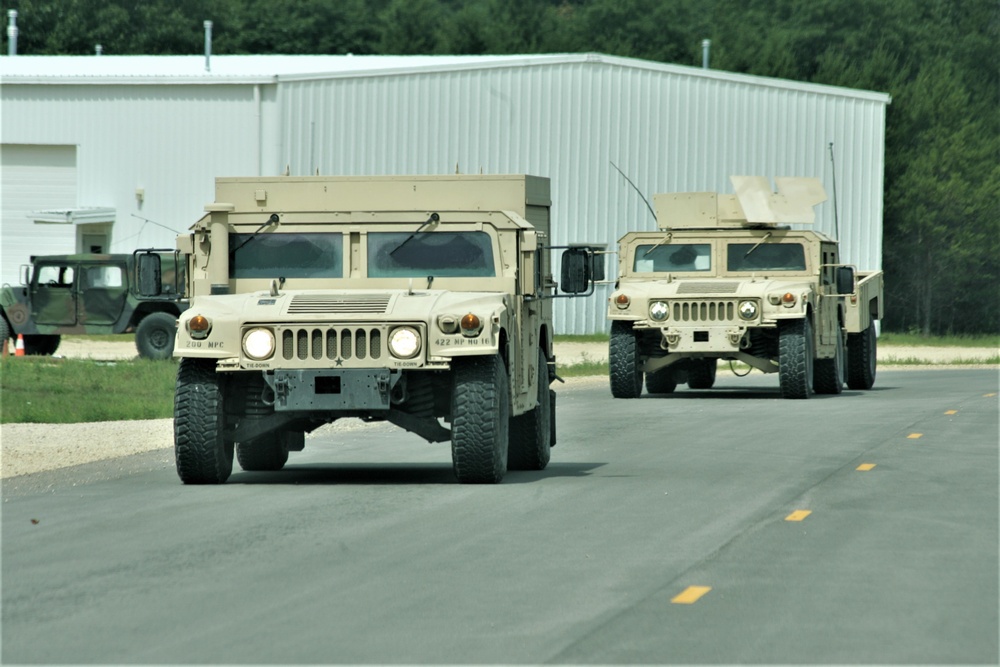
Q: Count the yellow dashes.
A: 6